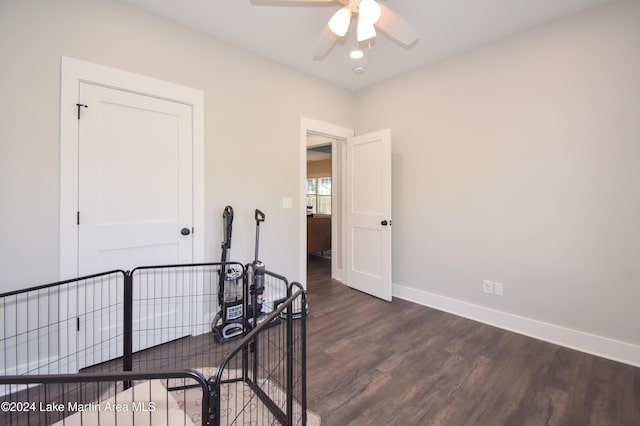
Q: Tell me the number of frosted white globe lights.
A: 3